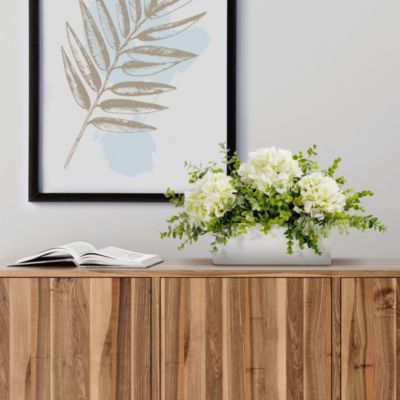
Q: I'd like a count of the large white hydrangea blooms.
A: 3